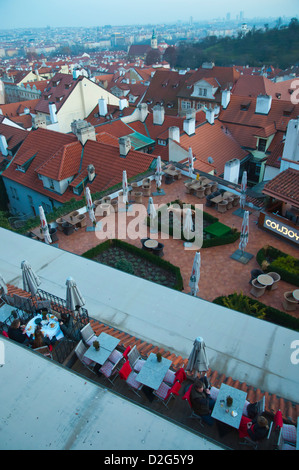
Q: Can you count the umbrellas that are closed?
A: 14